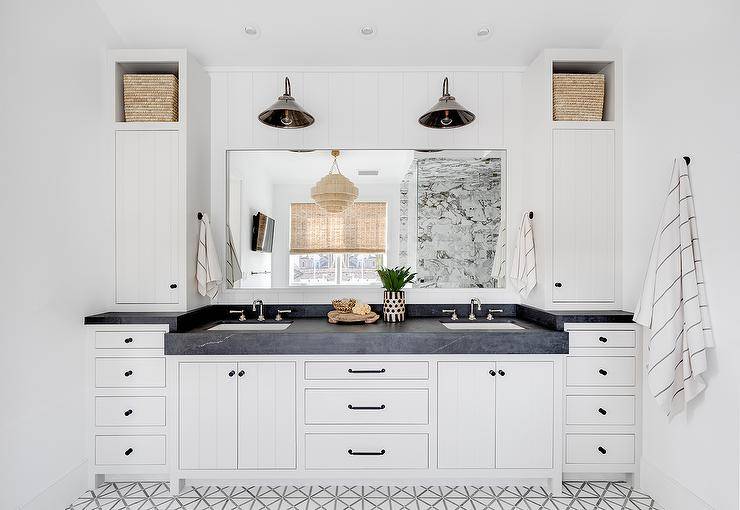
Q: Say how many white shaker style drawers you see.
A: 11